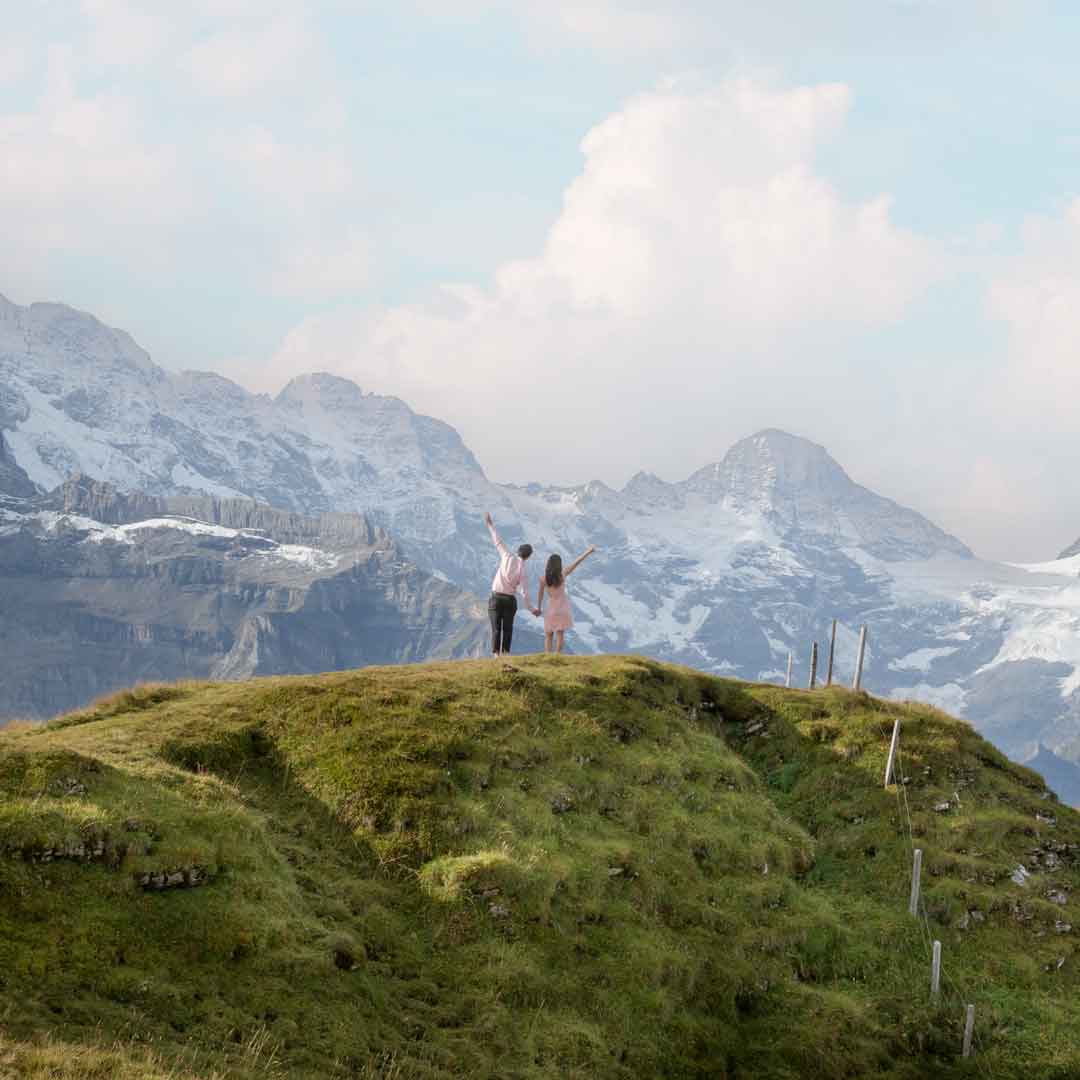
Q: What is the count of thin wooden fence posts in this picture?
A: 8